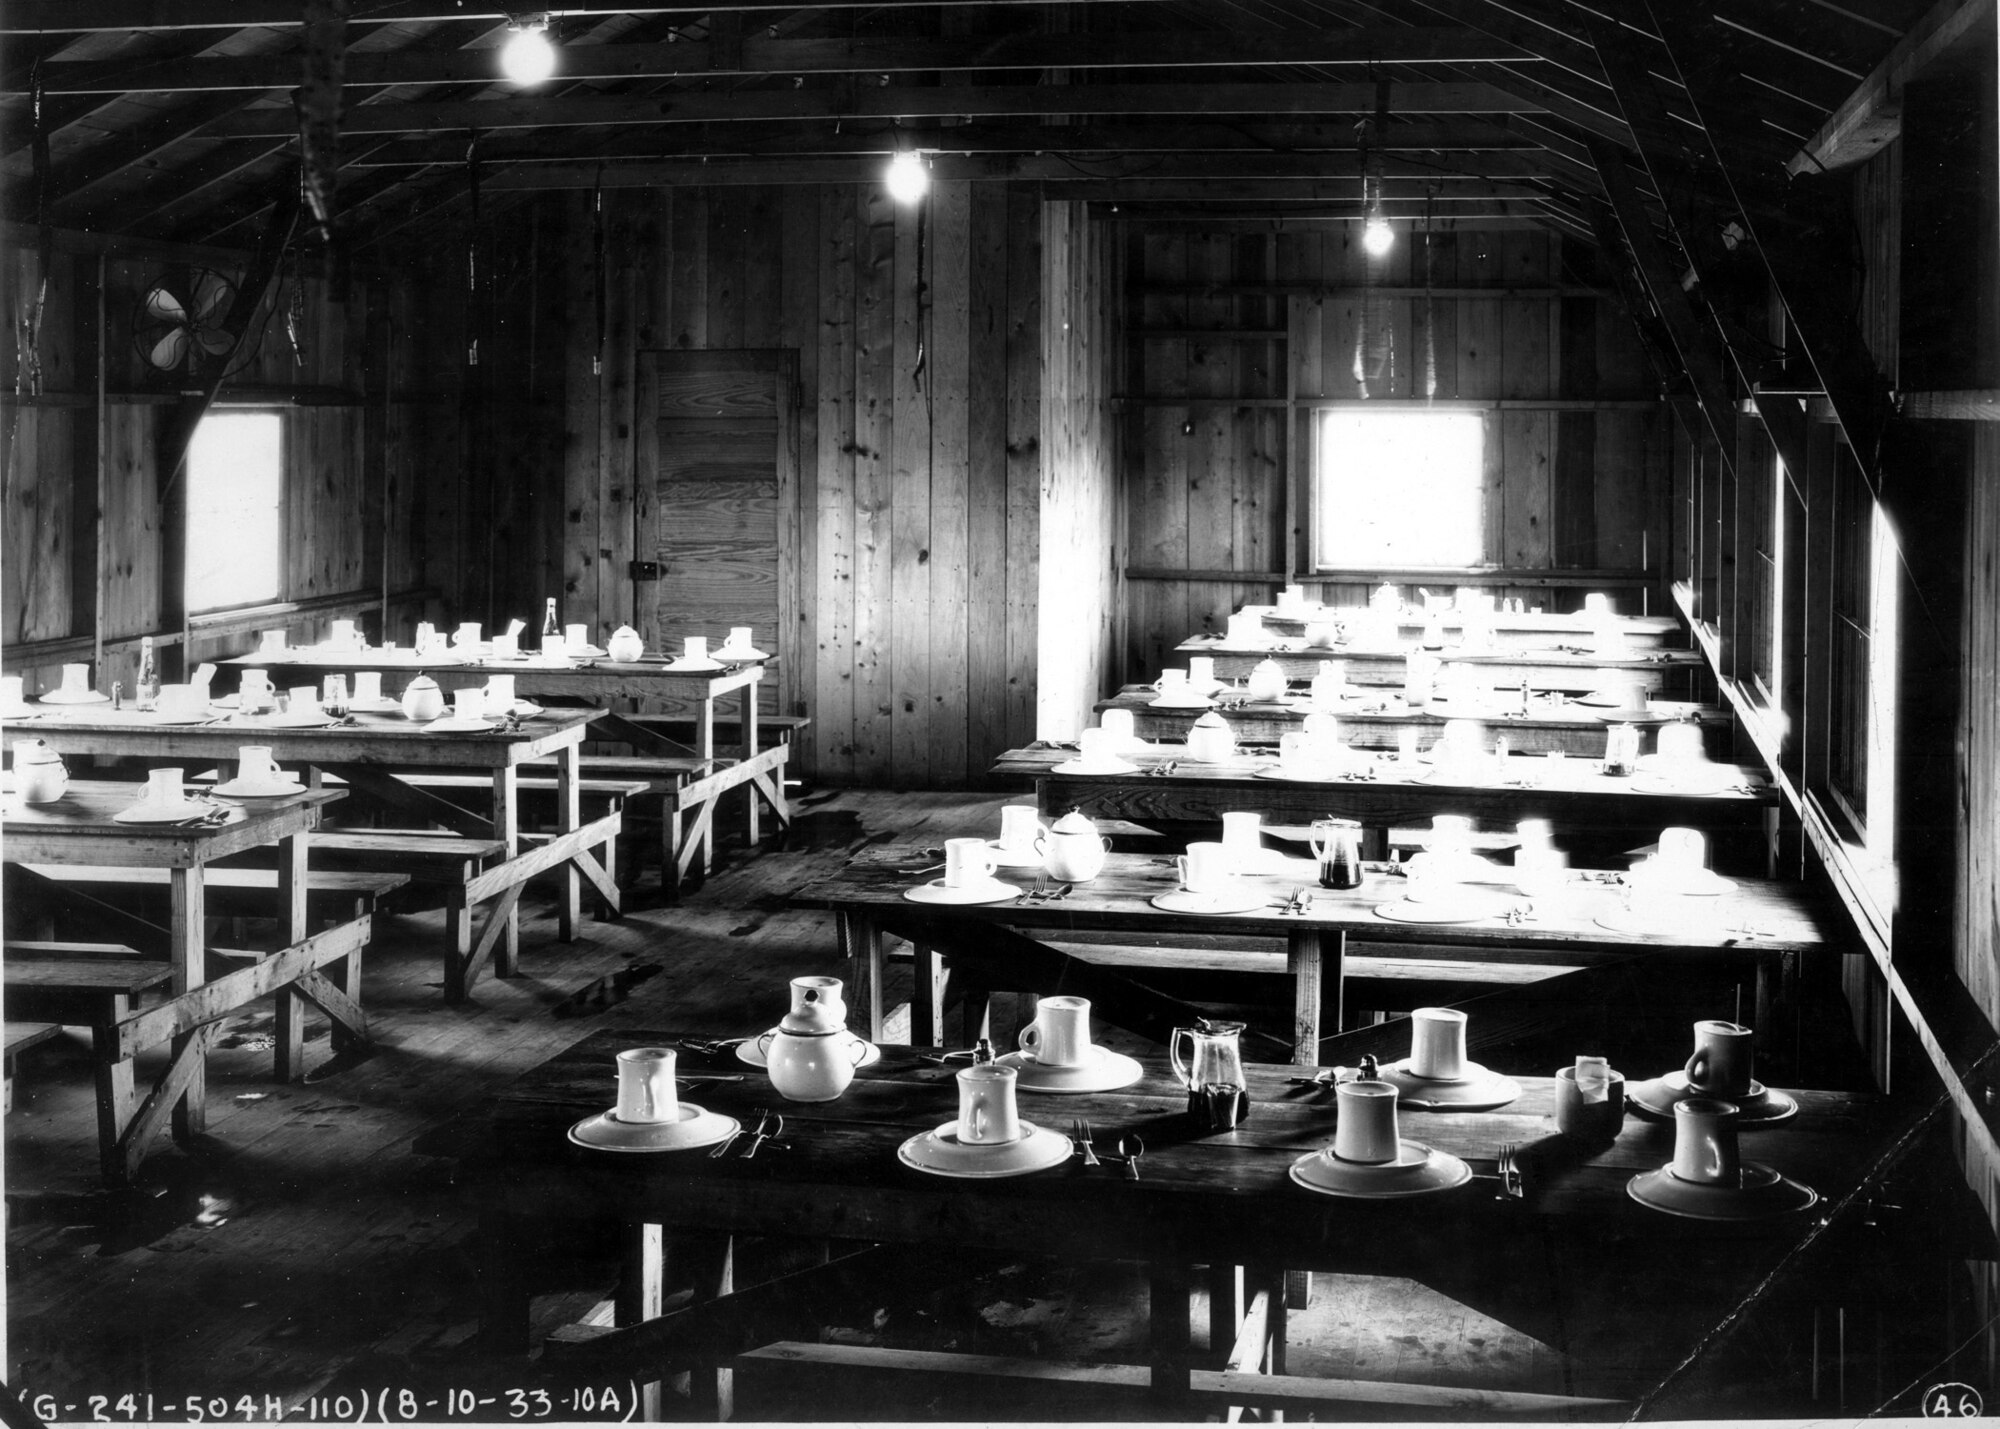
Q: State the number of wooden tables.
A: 9